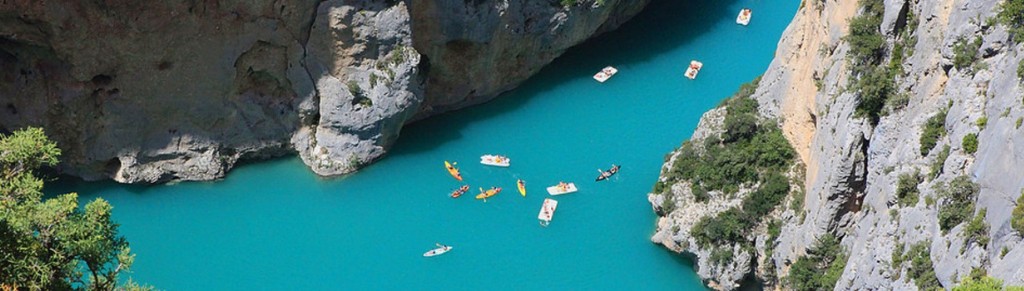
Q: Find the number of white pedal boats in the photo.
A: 6